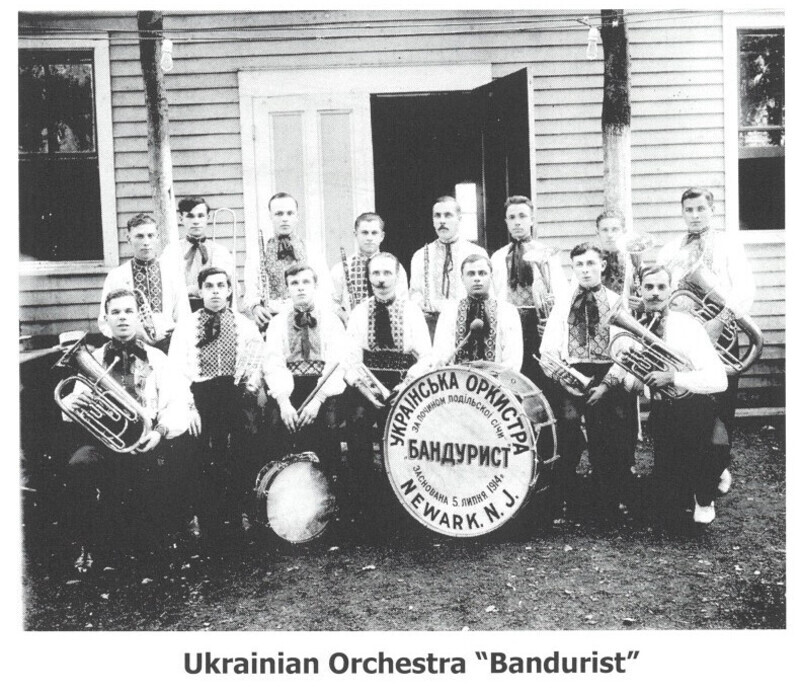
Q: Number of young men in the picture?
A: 15